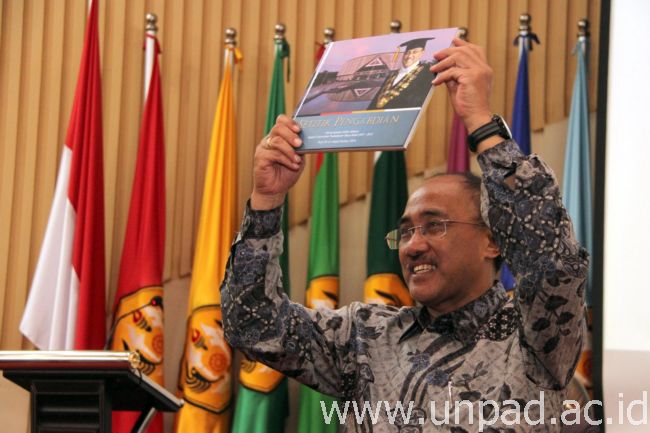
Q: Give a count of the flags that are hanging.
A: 9